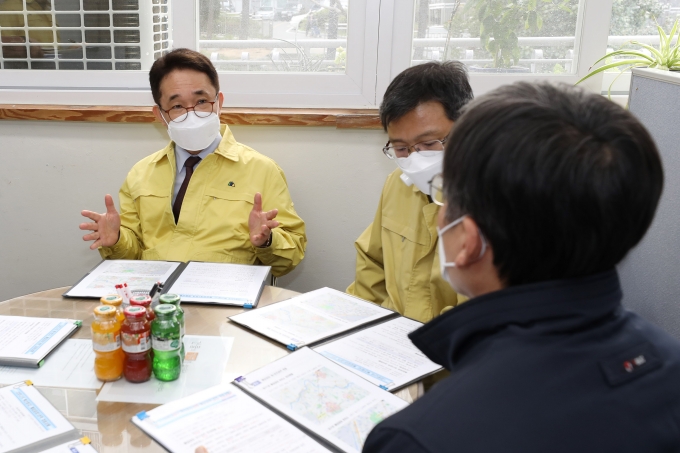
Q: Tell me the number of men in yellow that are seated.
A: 2